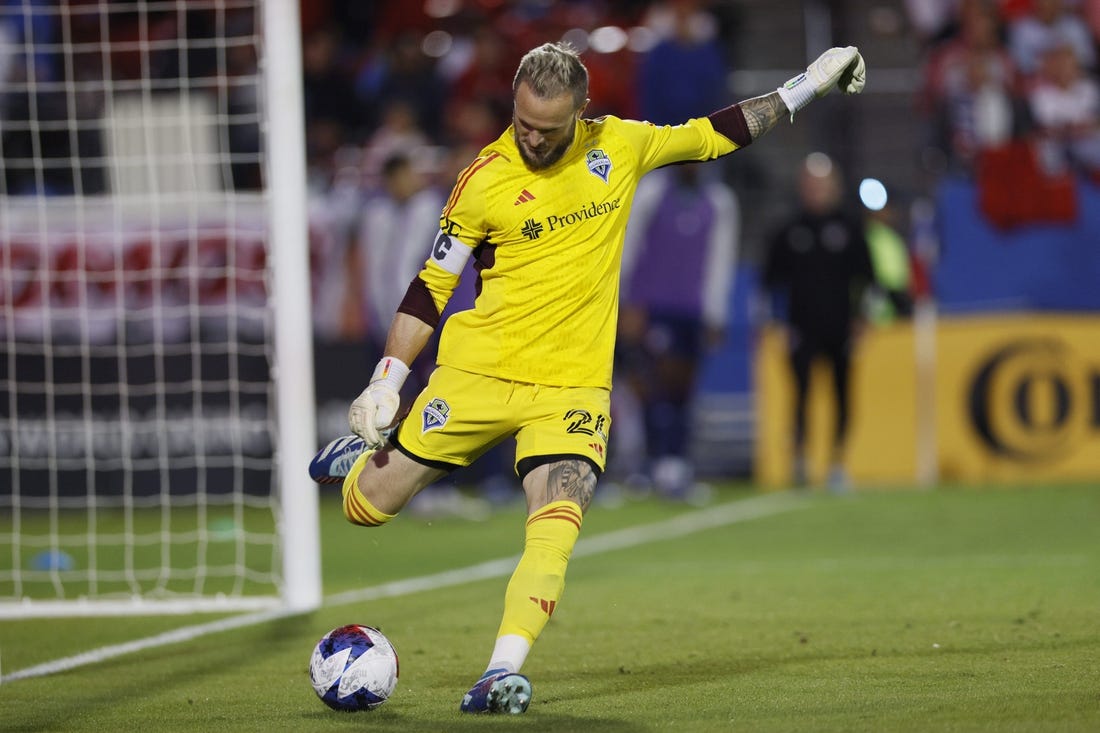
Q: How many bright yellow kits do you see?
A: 1